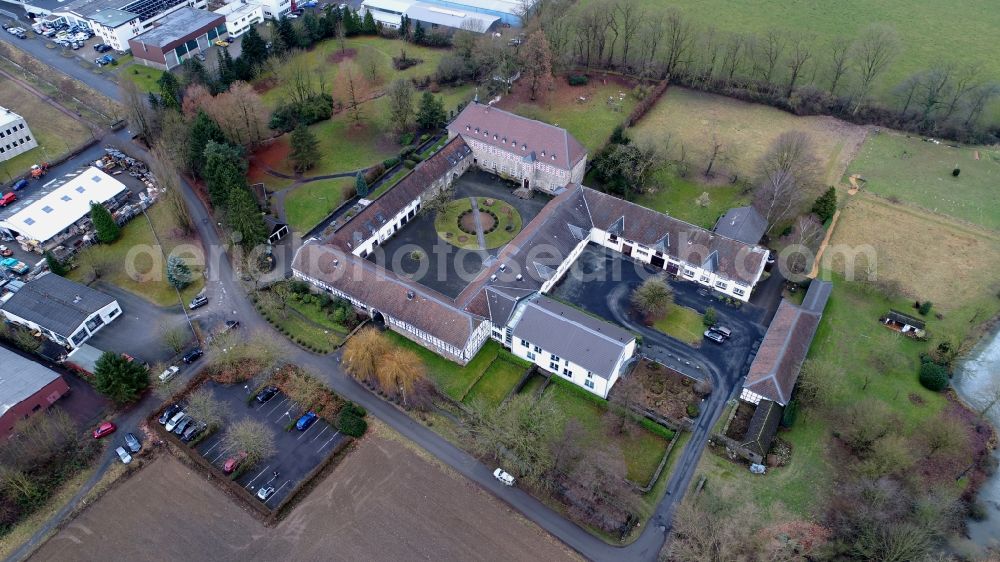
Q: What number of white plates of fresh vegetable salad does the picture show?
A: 0